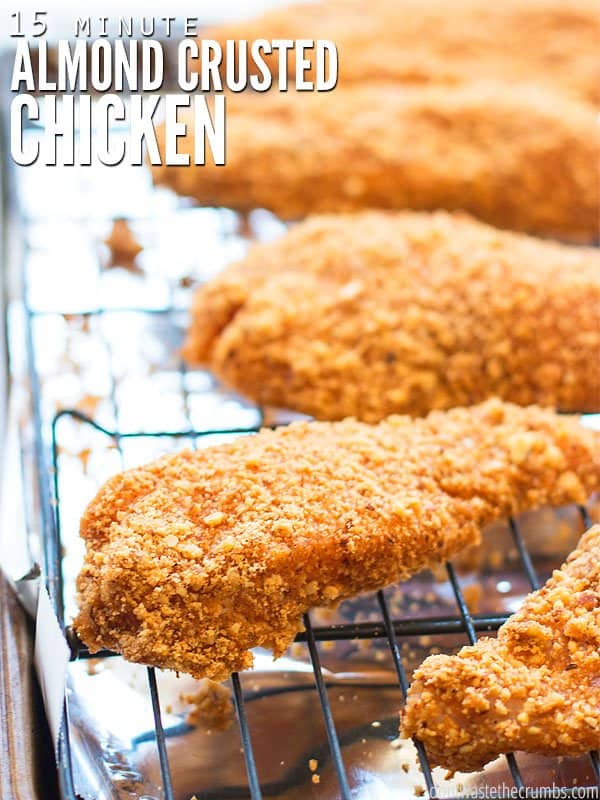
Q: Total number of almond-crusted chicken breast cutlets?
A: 5